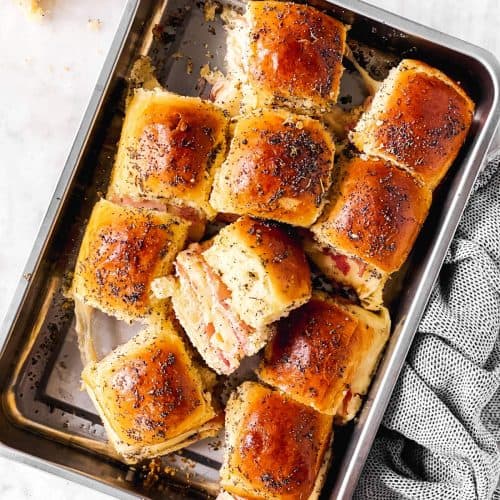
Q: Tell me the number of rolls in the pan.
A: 10